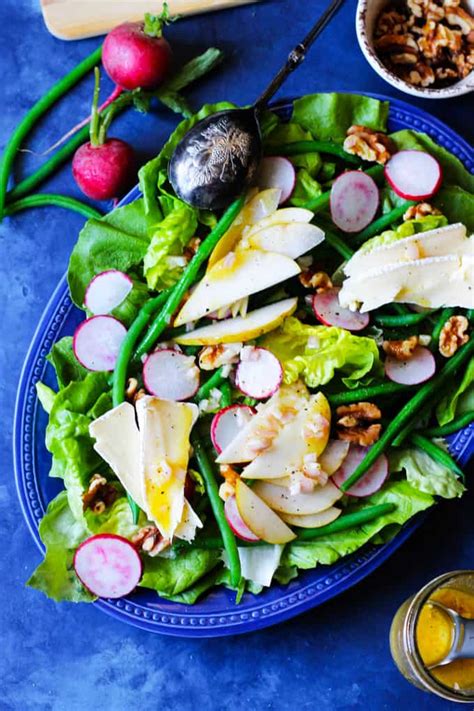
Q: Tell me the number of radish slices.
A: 13